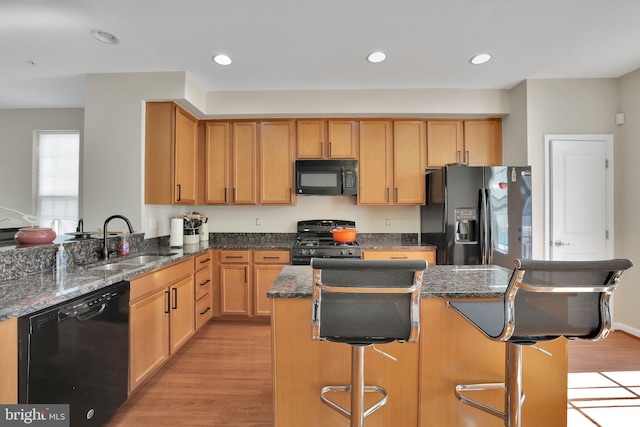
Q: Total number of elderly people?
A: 0